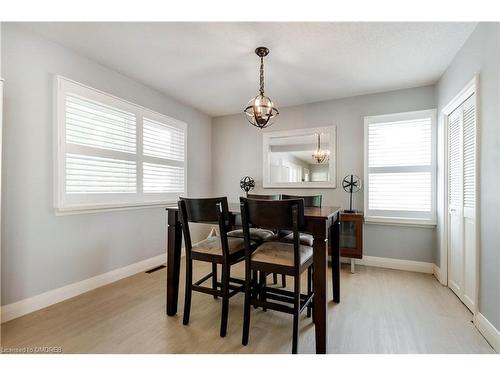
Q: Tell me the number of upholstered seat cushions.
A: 4